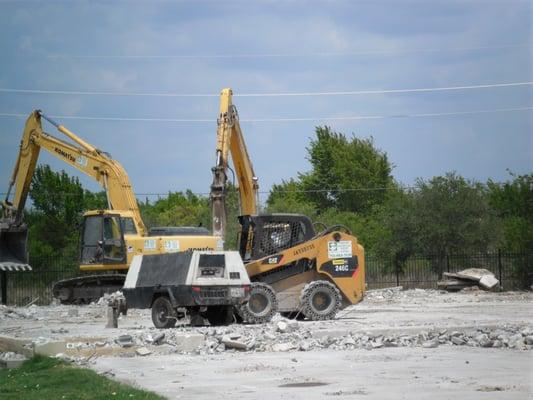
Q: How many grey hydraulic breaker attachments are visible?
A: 1